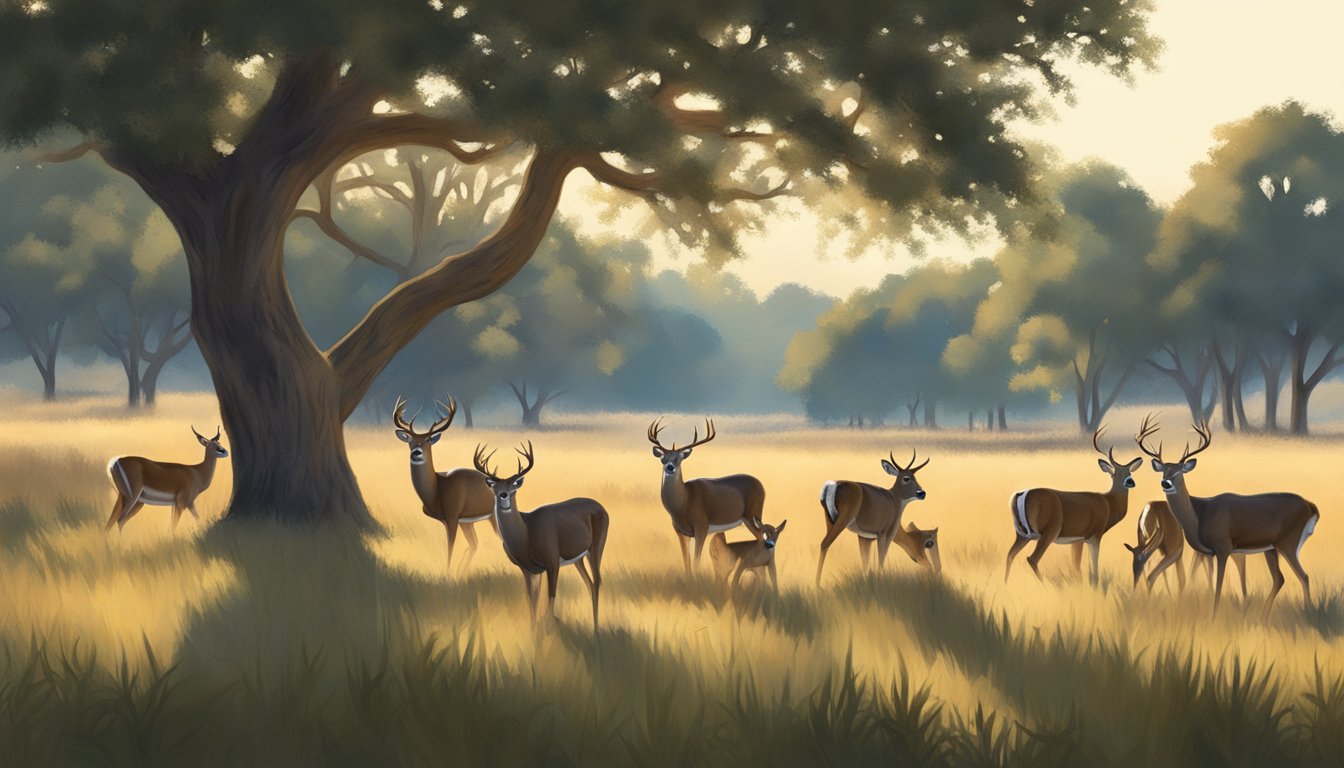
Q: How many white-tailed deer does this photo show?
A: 10